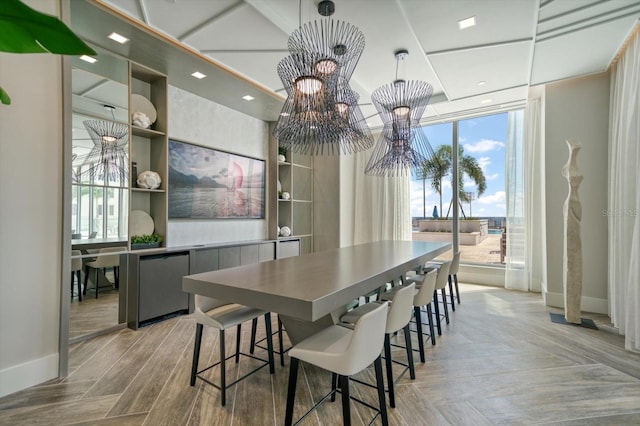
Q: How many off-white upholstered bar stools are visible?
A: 7